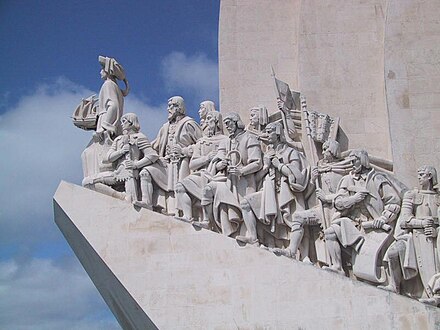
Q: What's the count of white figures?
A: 11